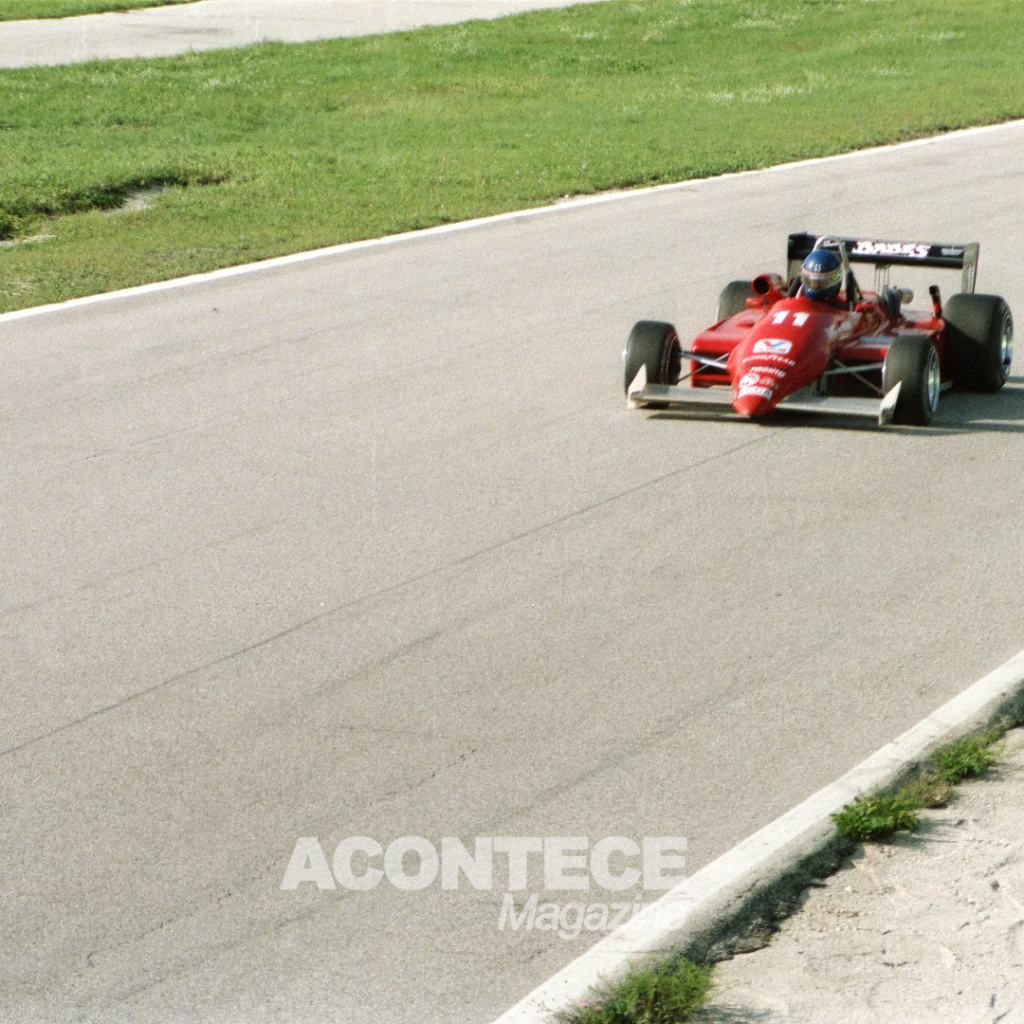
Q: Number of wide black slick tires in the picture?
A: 4